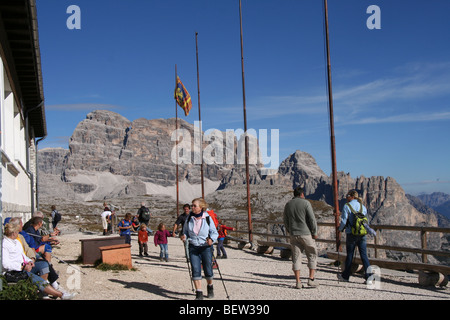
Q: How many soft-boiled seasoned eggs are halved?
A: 0